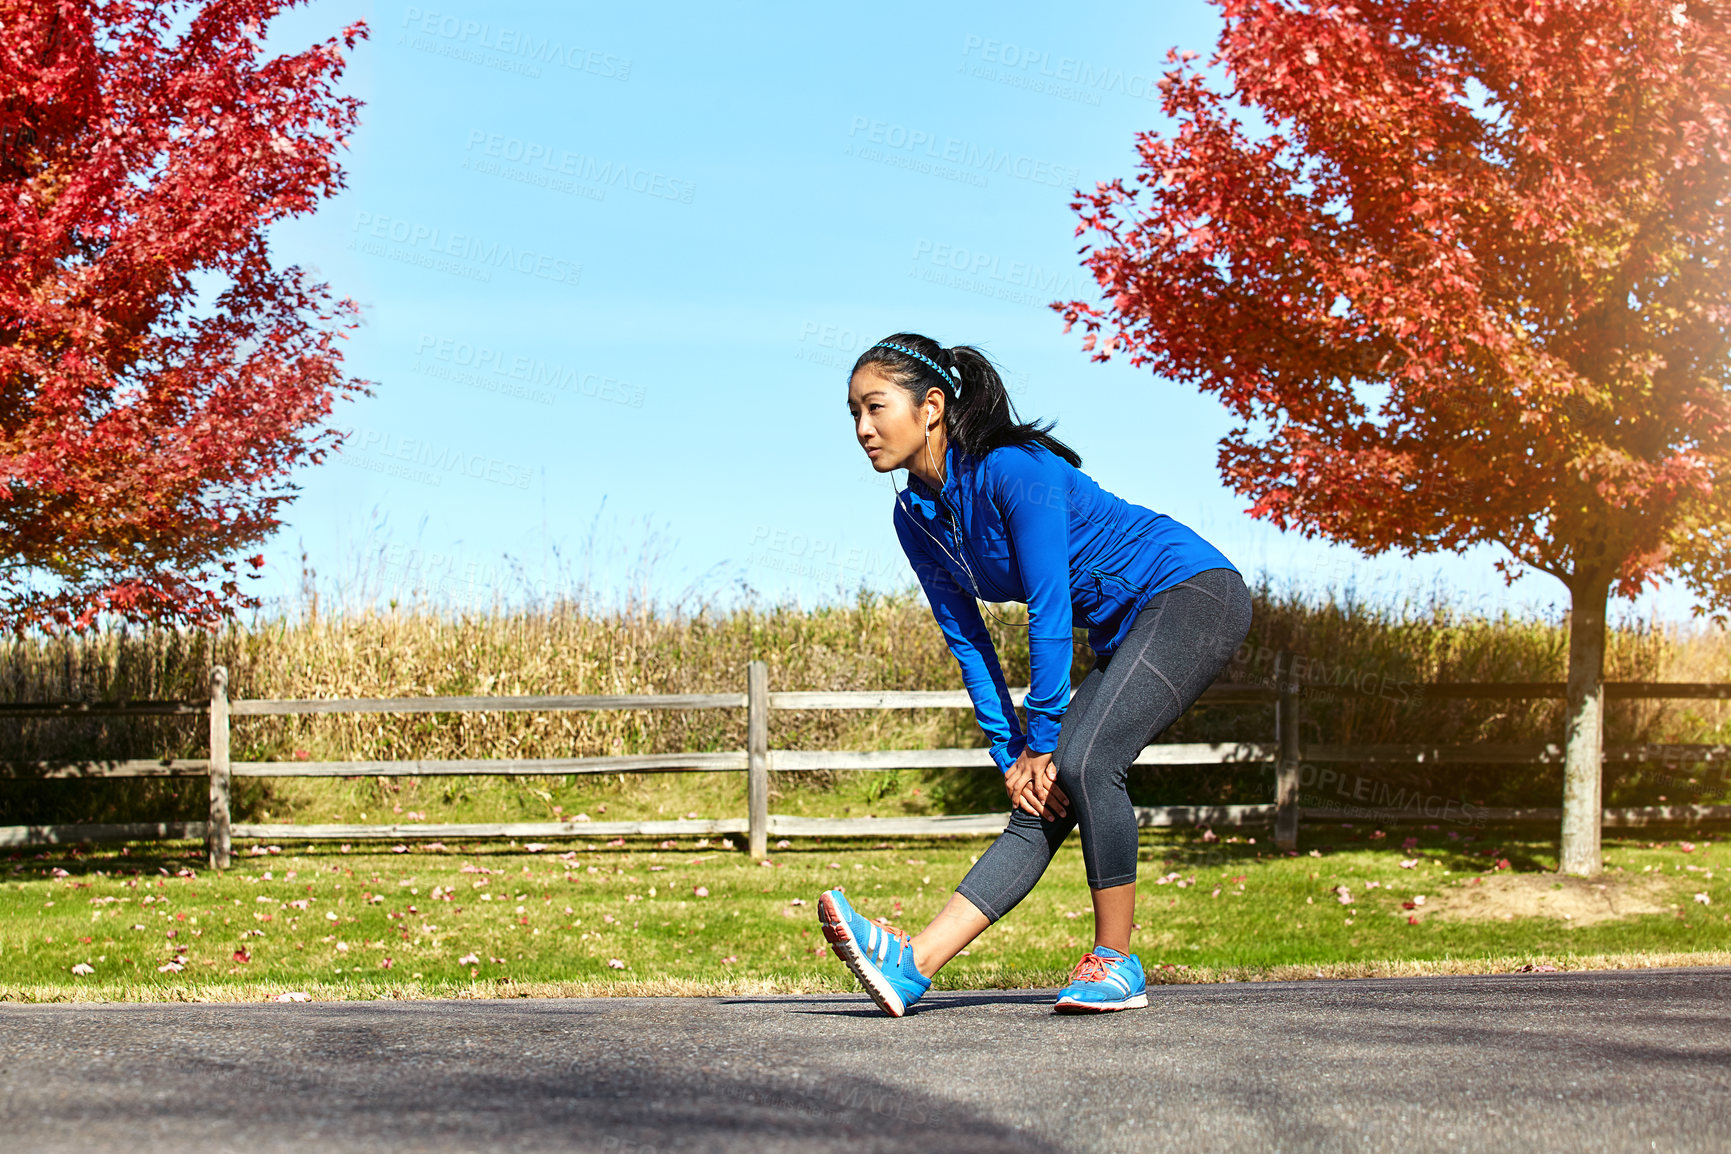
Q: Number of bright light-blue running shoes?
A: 2